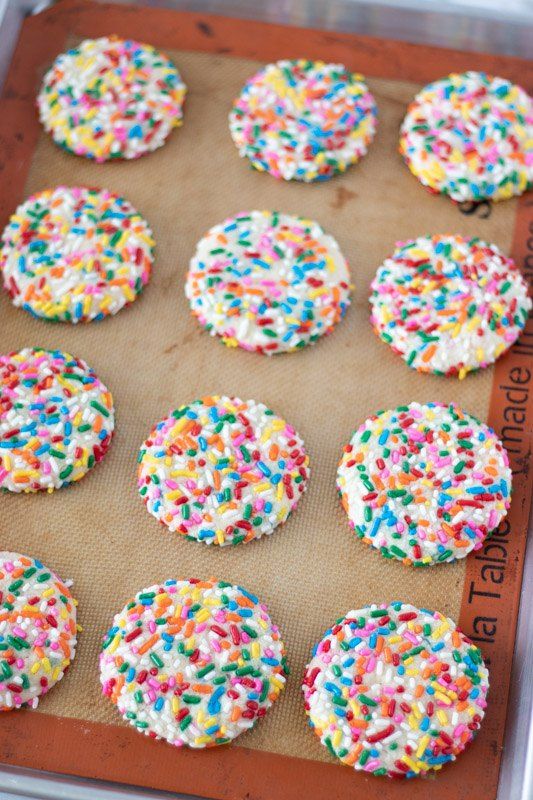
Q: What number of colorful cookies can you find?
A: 12